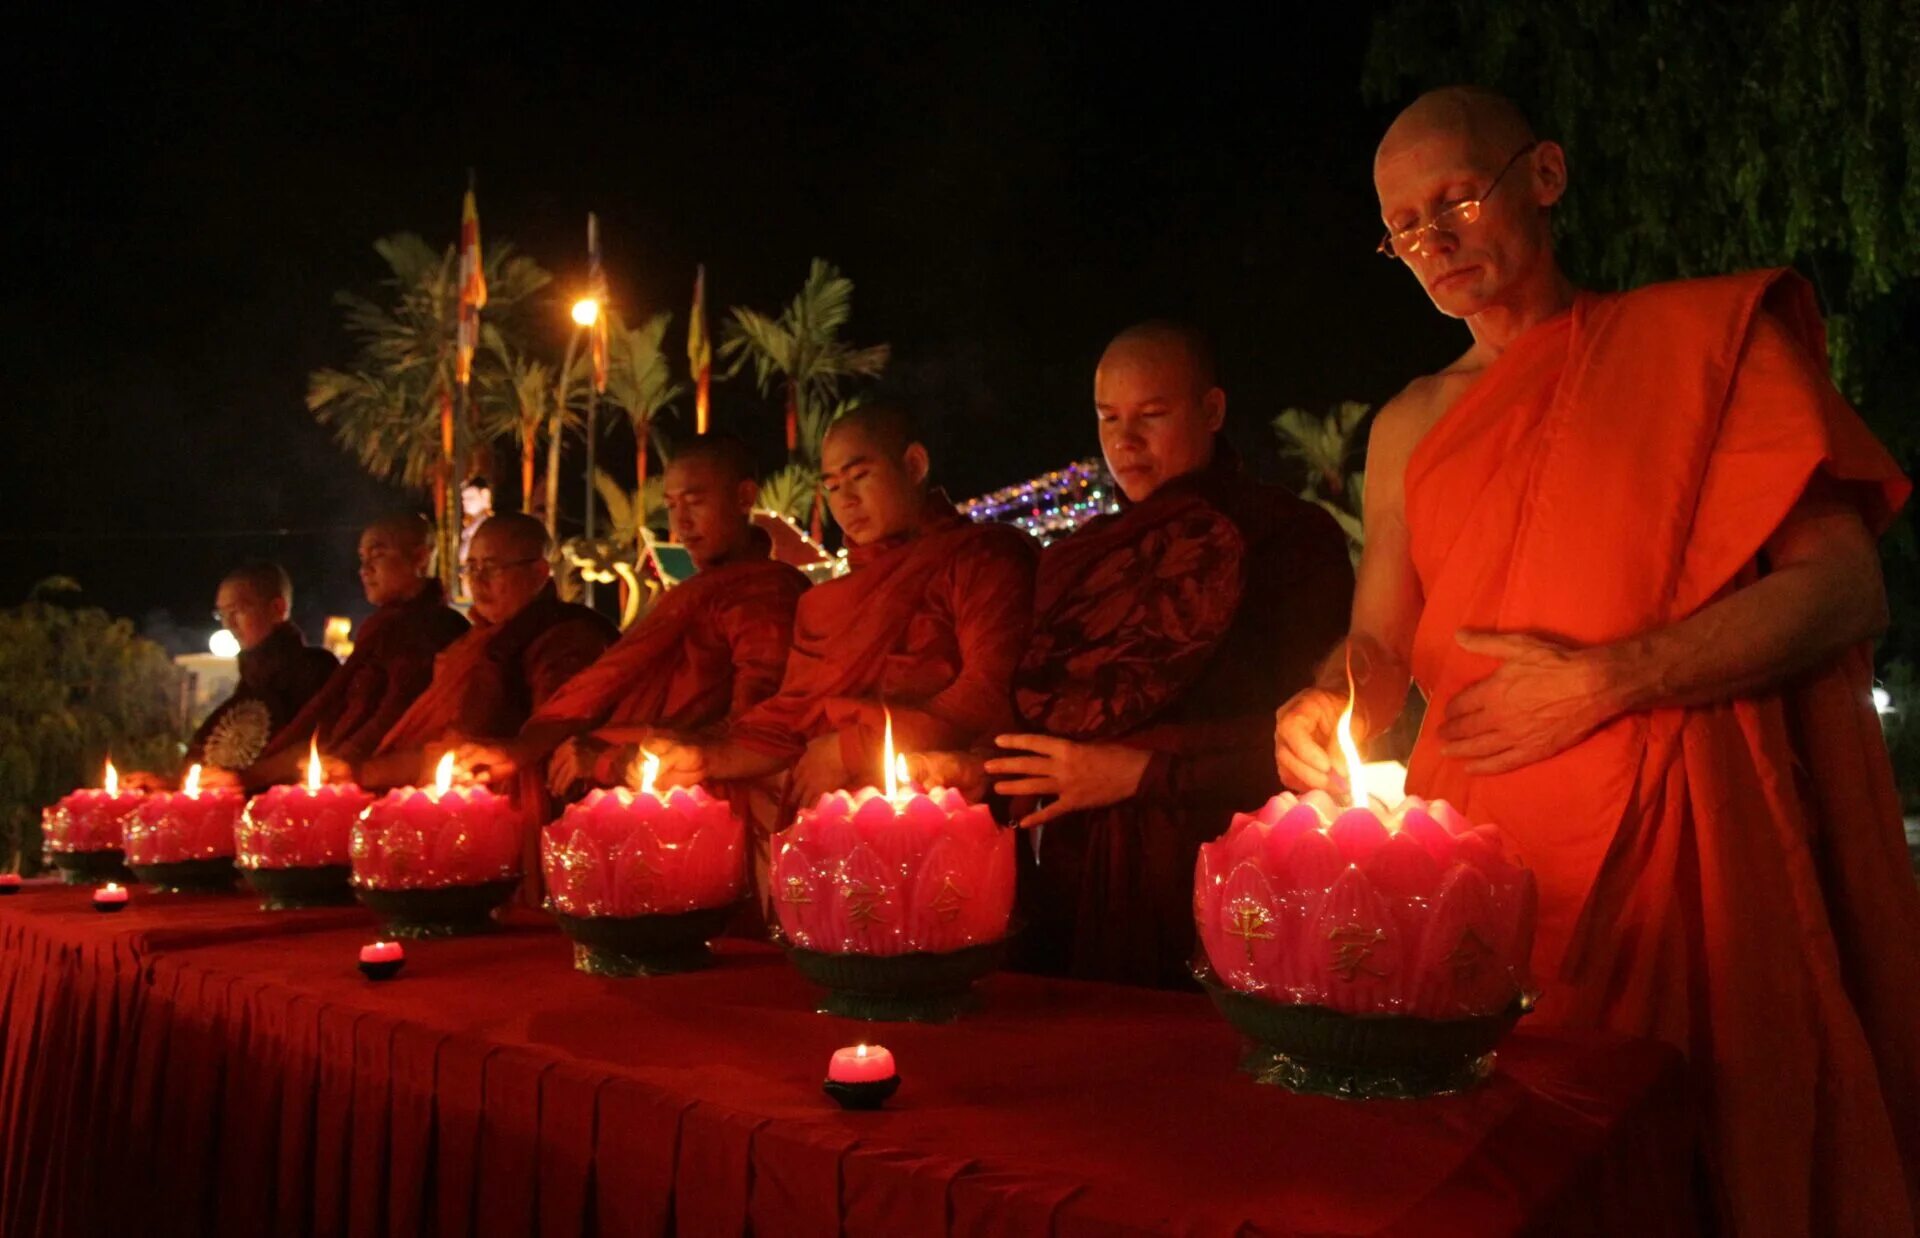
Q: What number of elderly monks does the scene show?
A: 1